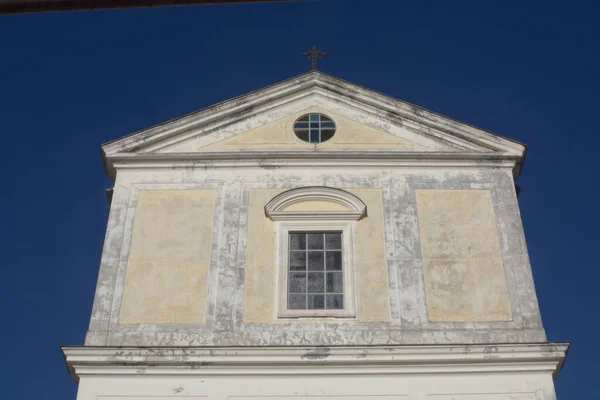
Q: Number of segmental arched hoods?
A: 1